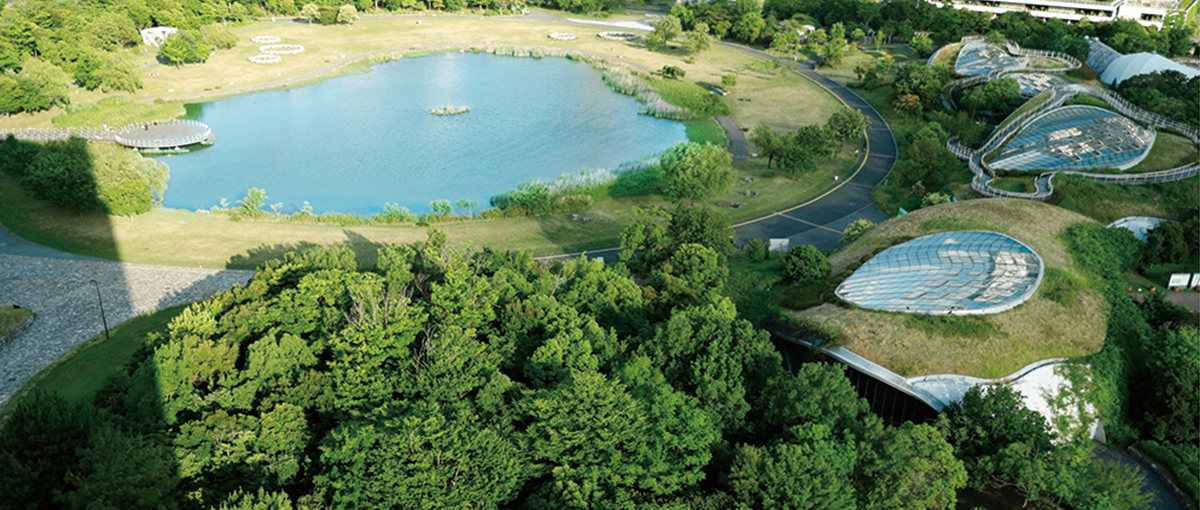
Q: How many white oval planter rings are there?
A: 5